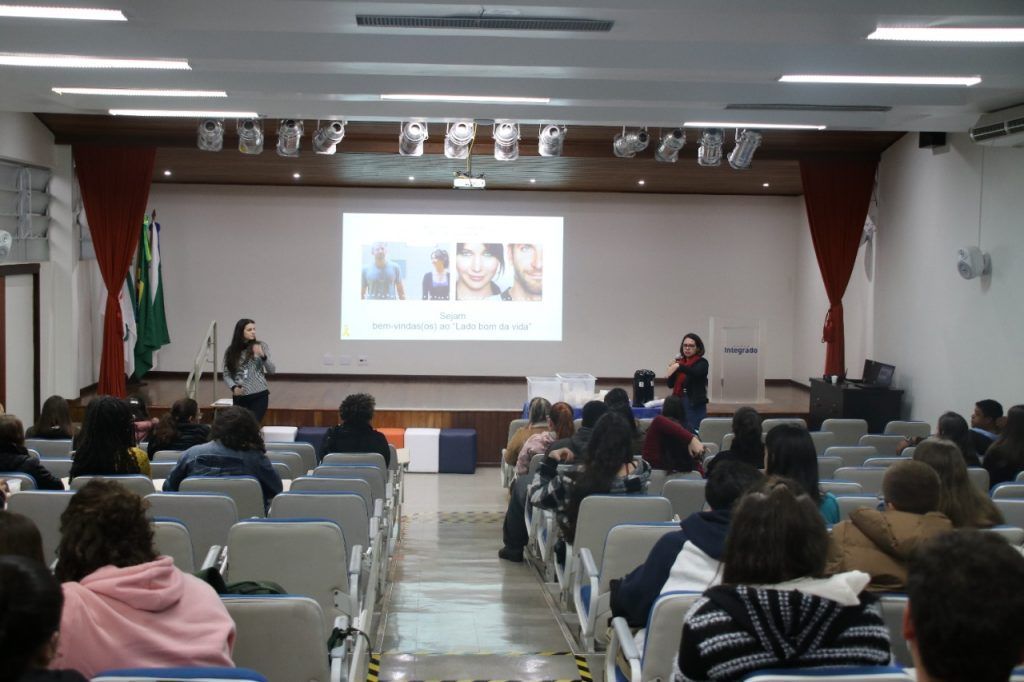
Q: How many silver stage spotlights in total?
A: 12